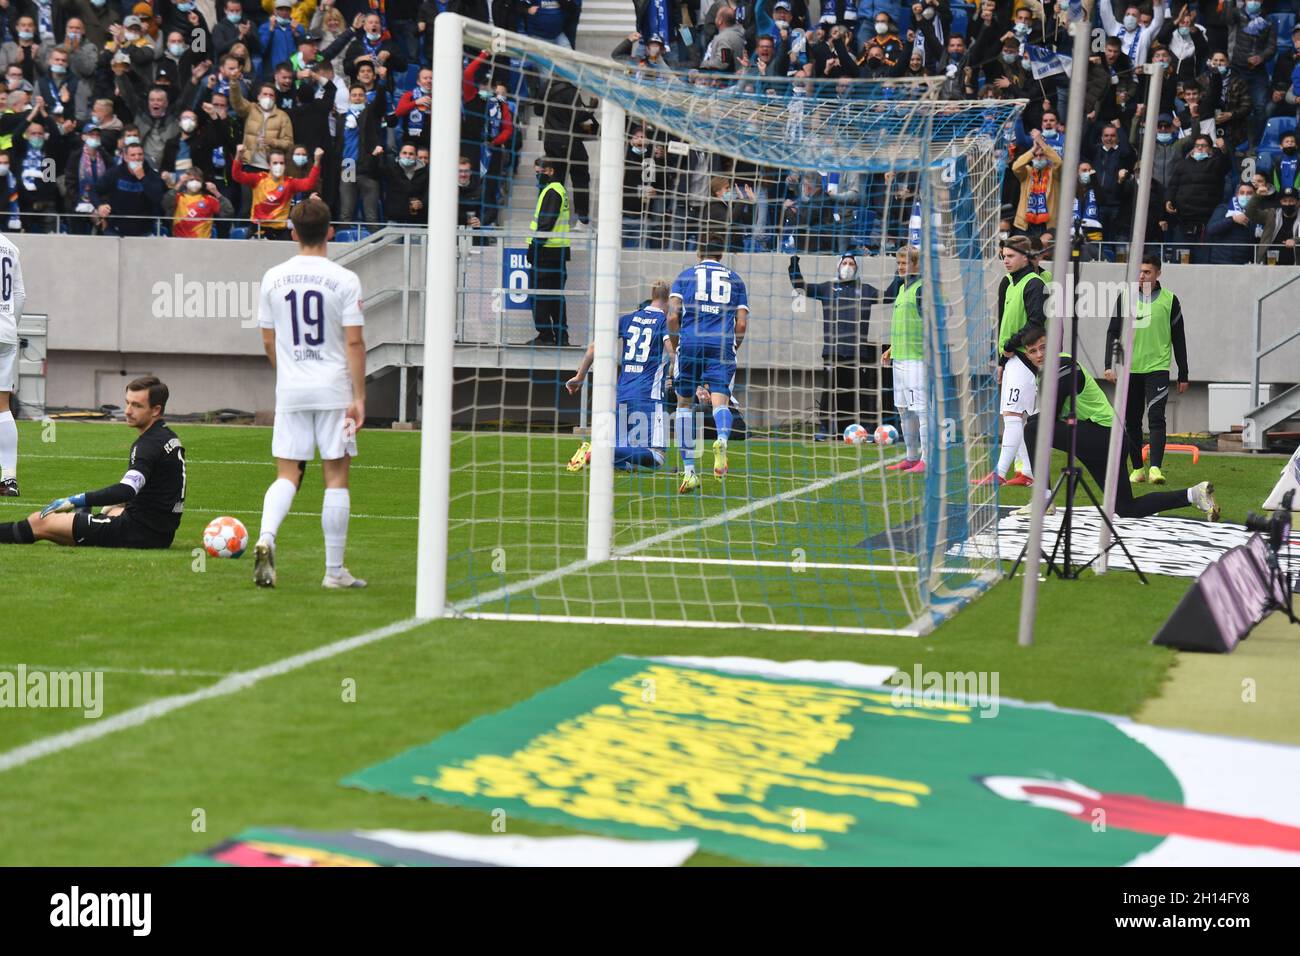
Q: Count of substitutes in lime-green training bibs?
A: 5